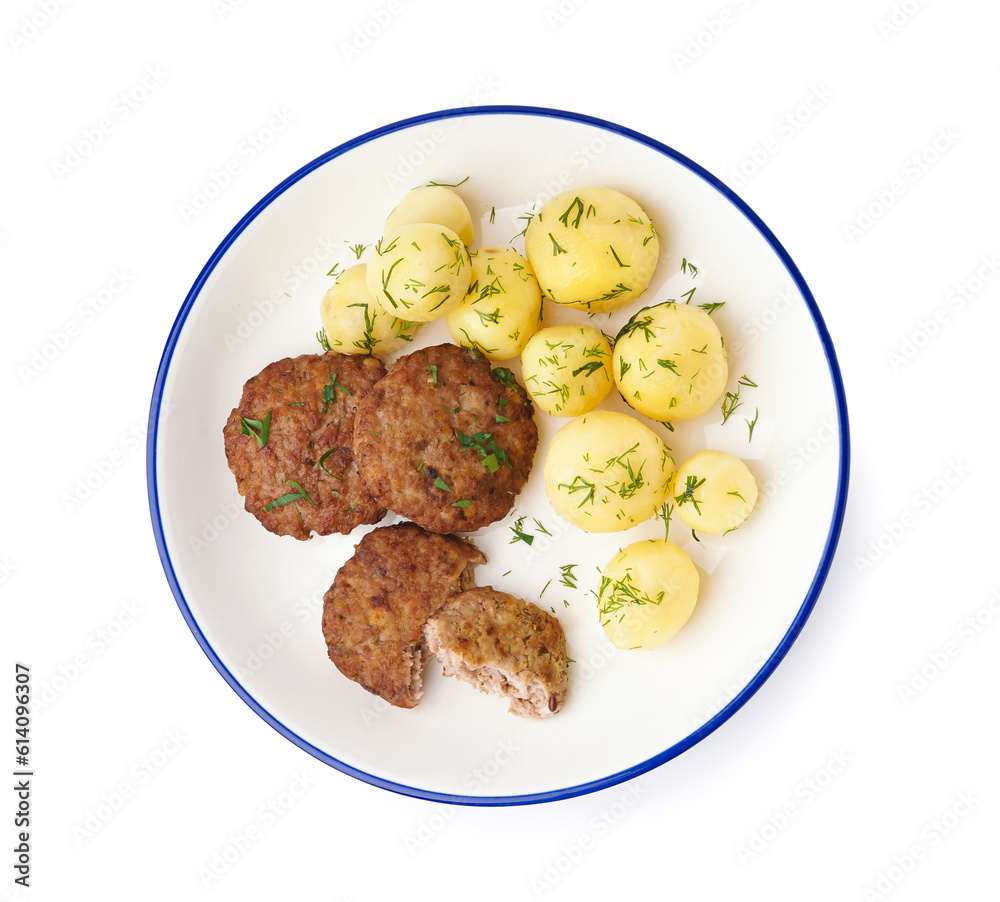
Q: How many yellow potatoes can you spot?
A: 10